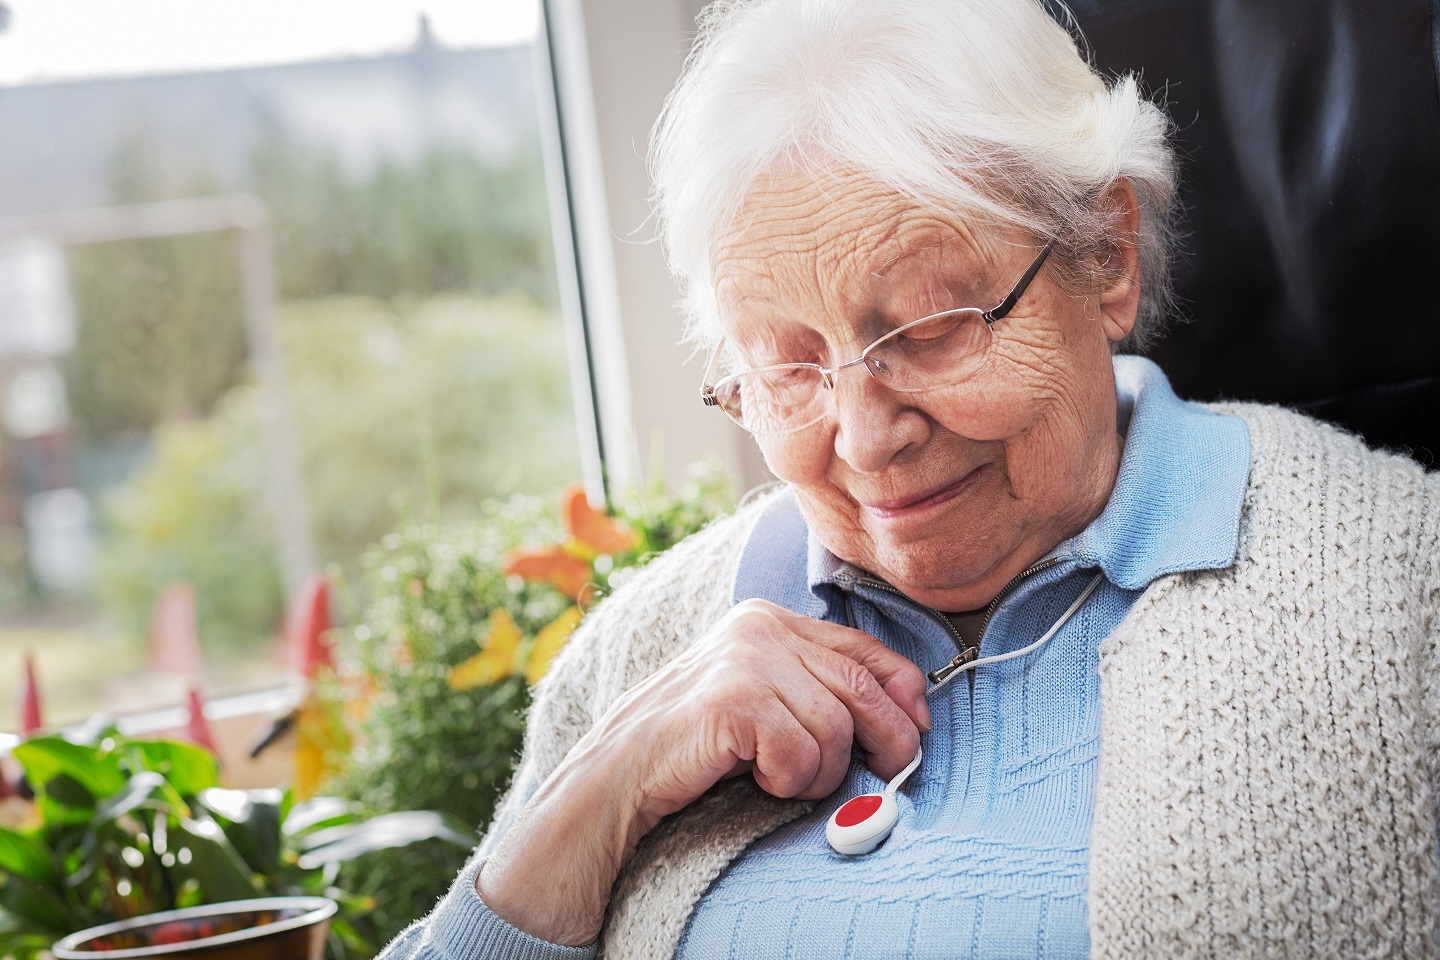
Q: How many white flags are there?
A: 0